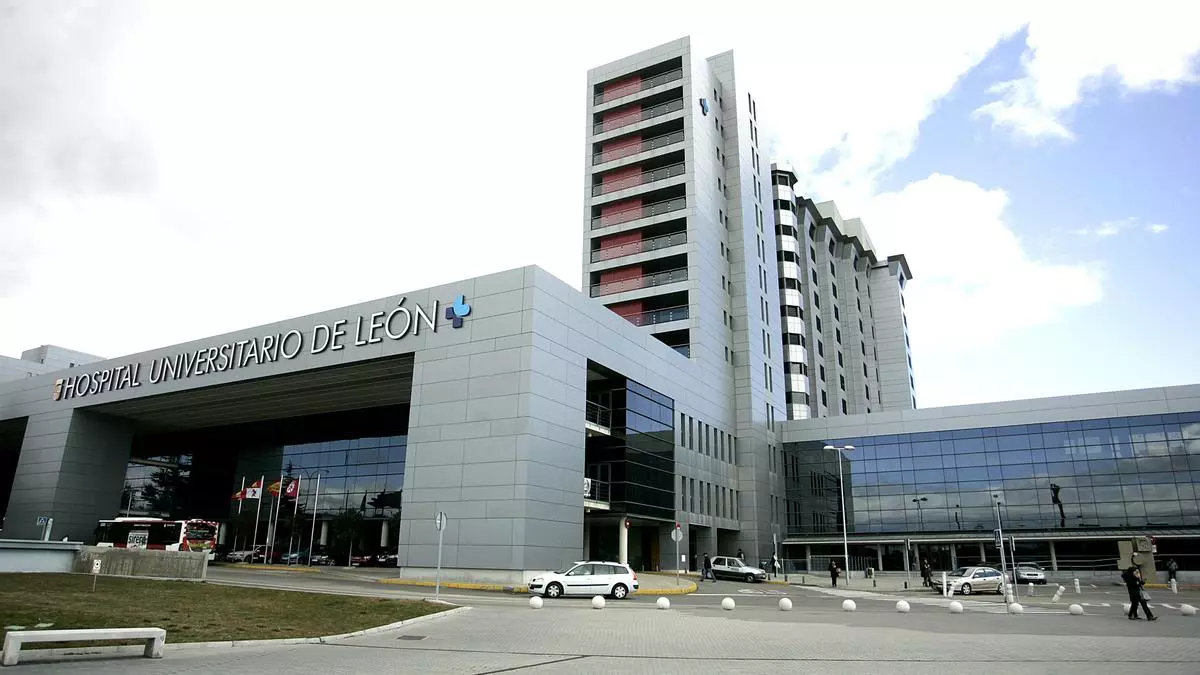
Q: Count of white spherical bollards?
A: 12